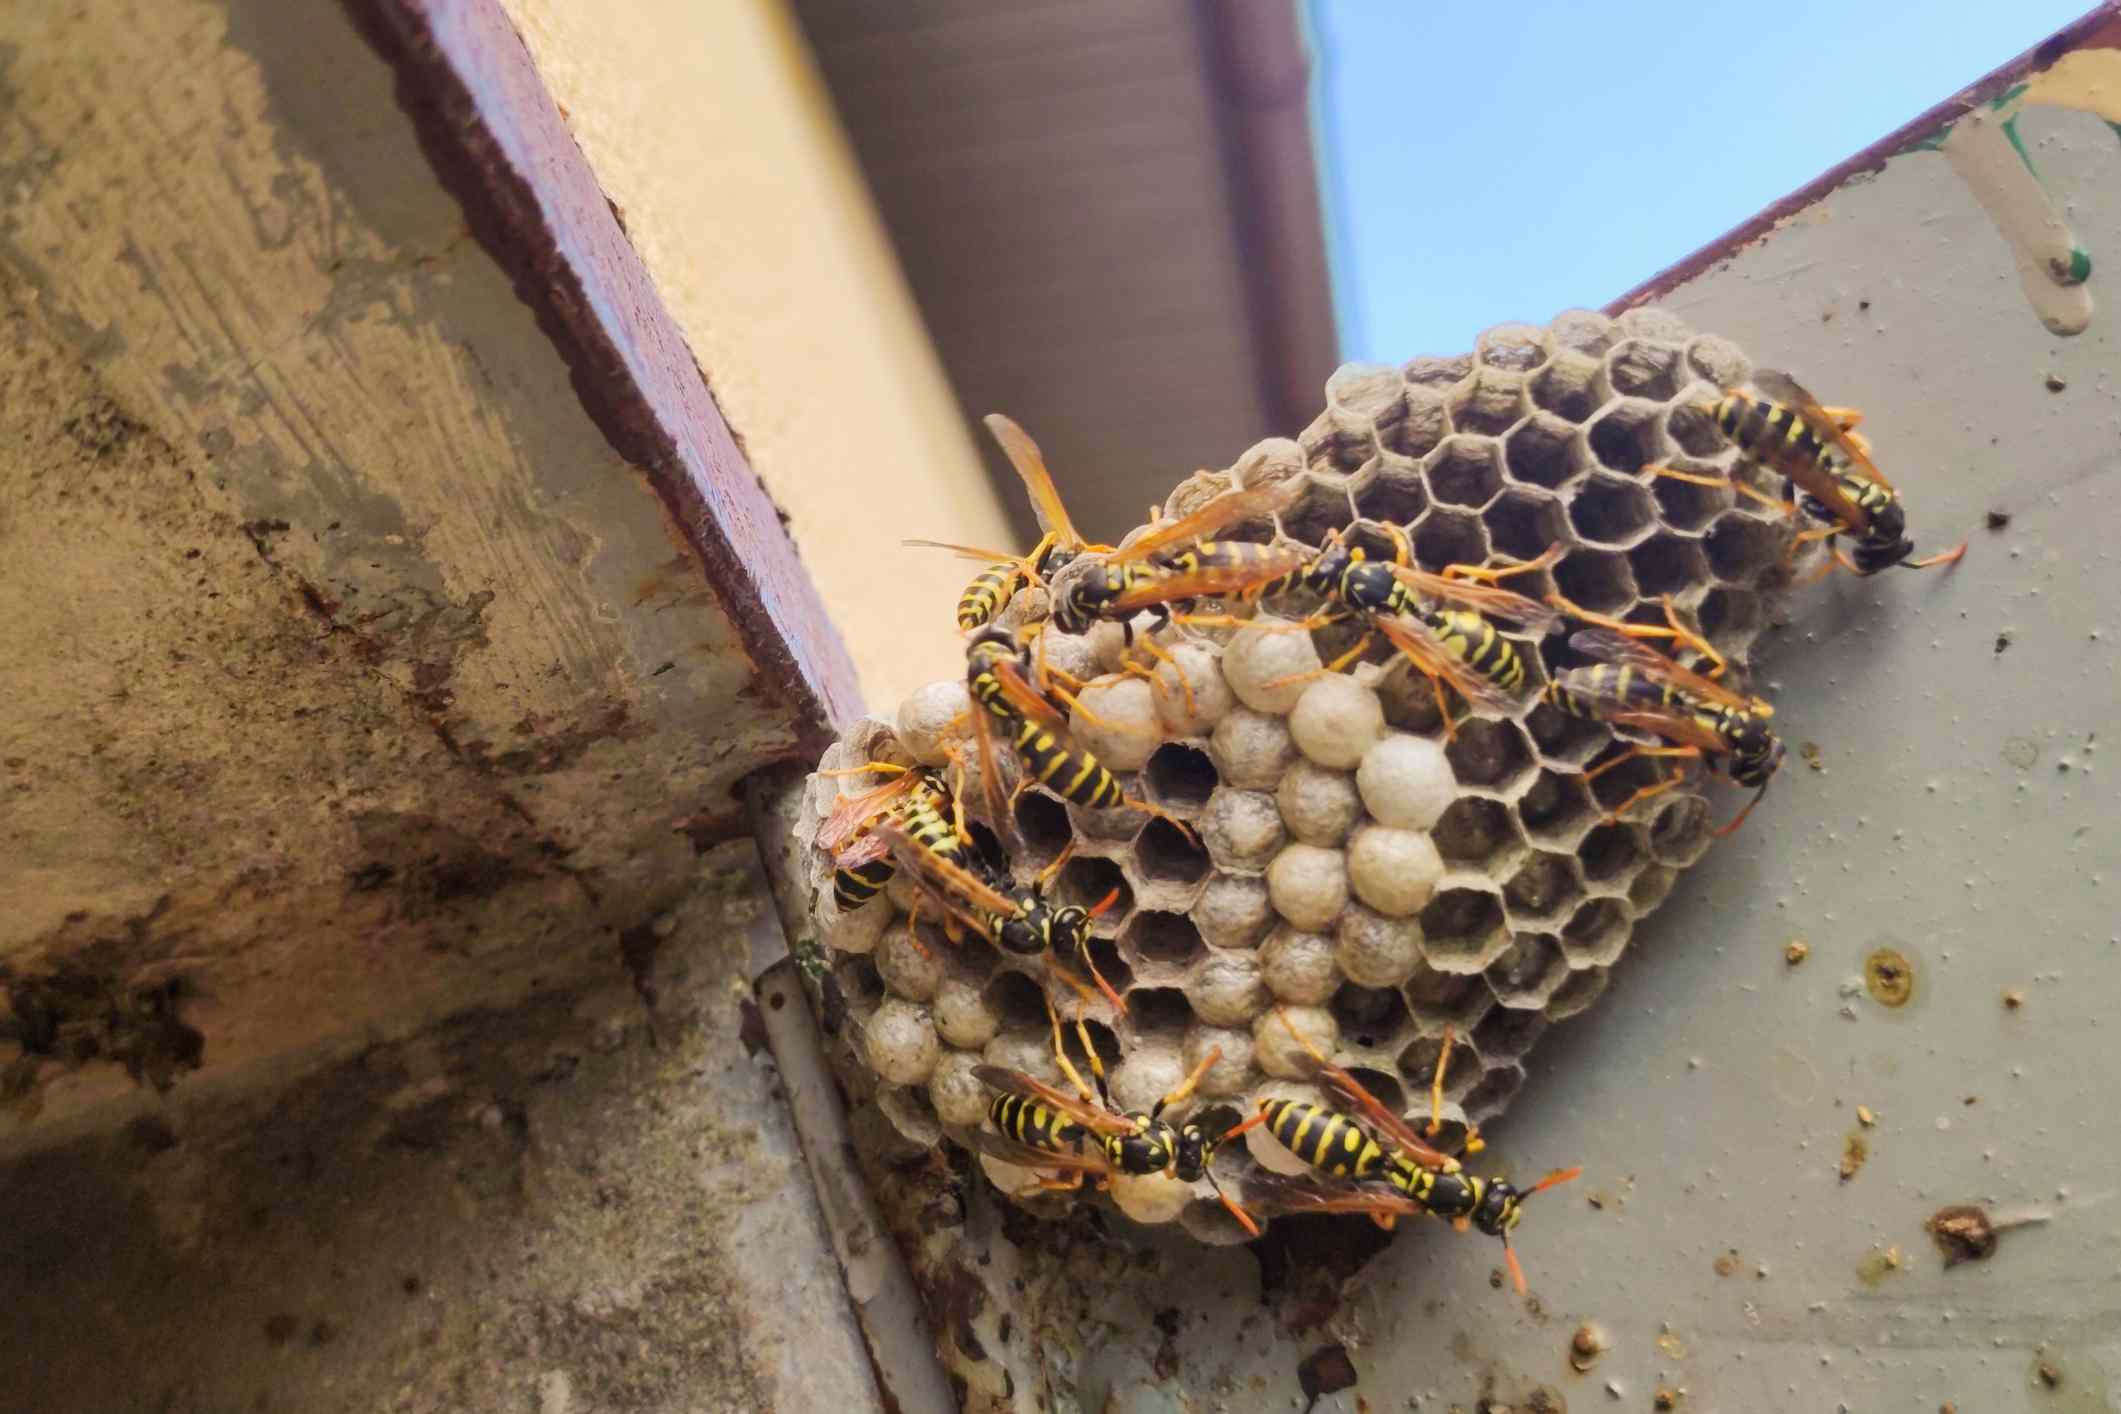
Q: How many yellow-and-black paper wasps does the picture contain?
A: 10